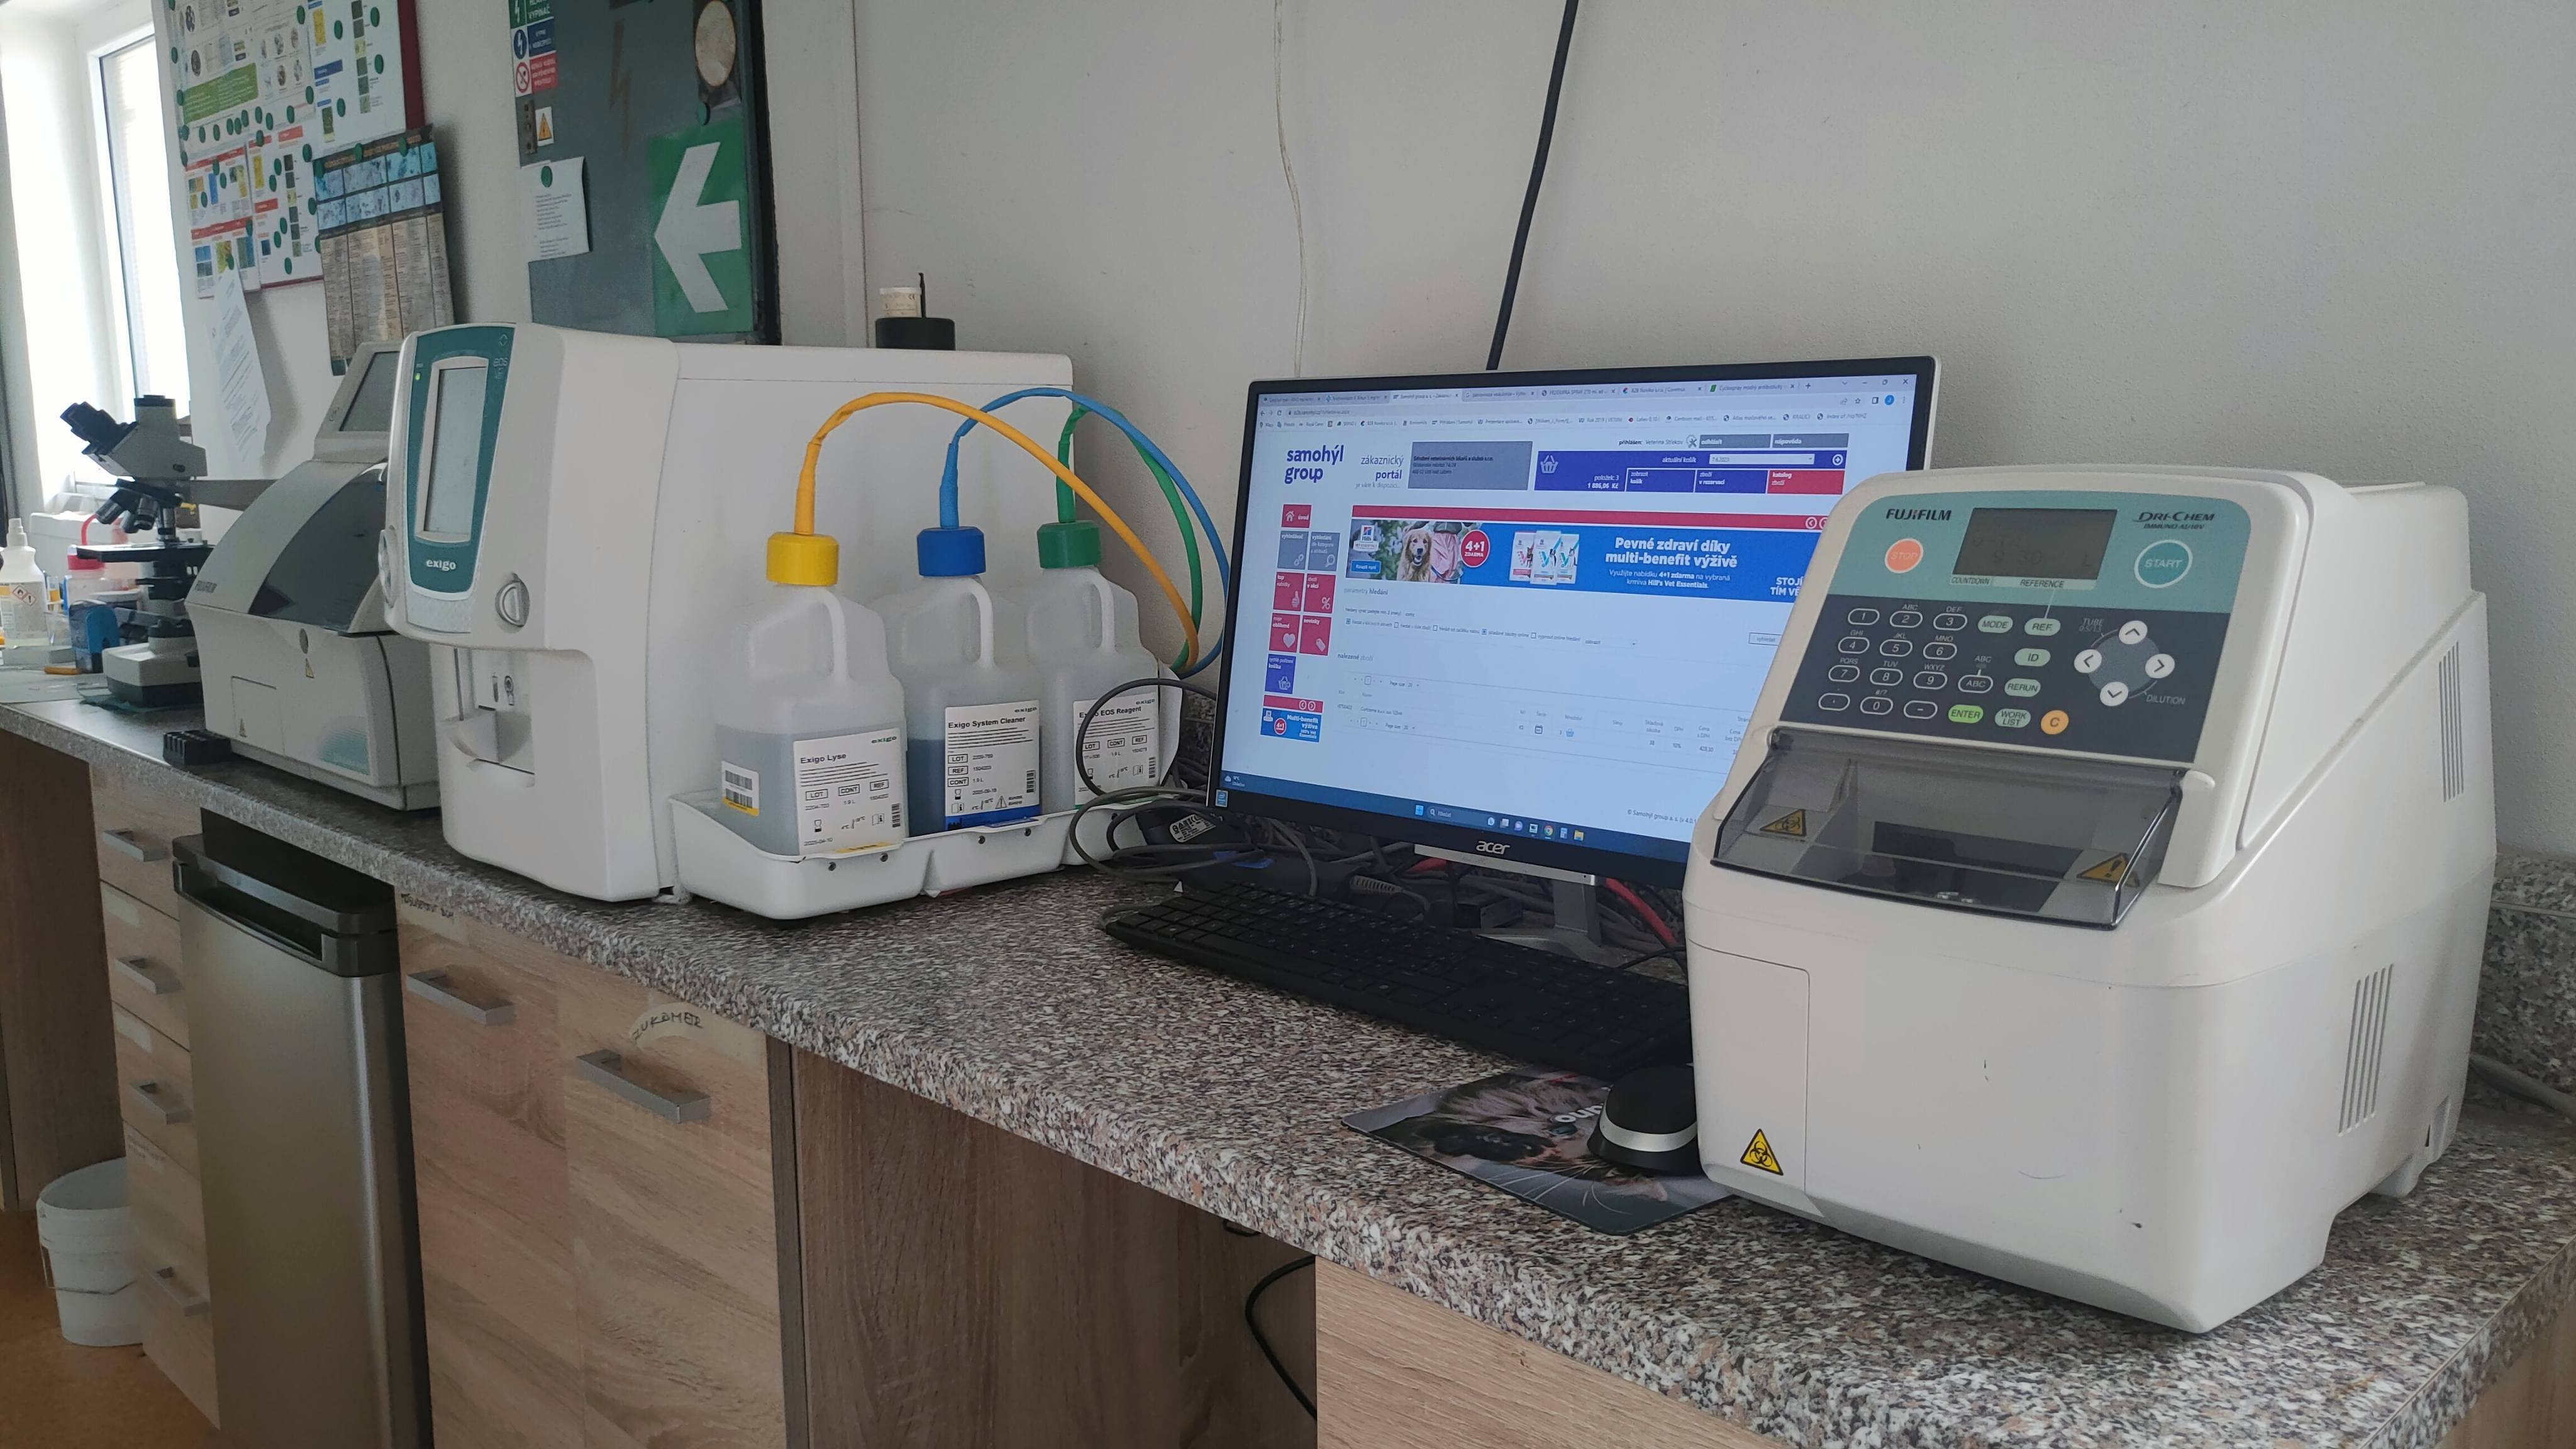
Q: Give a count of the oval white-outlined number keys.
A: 10